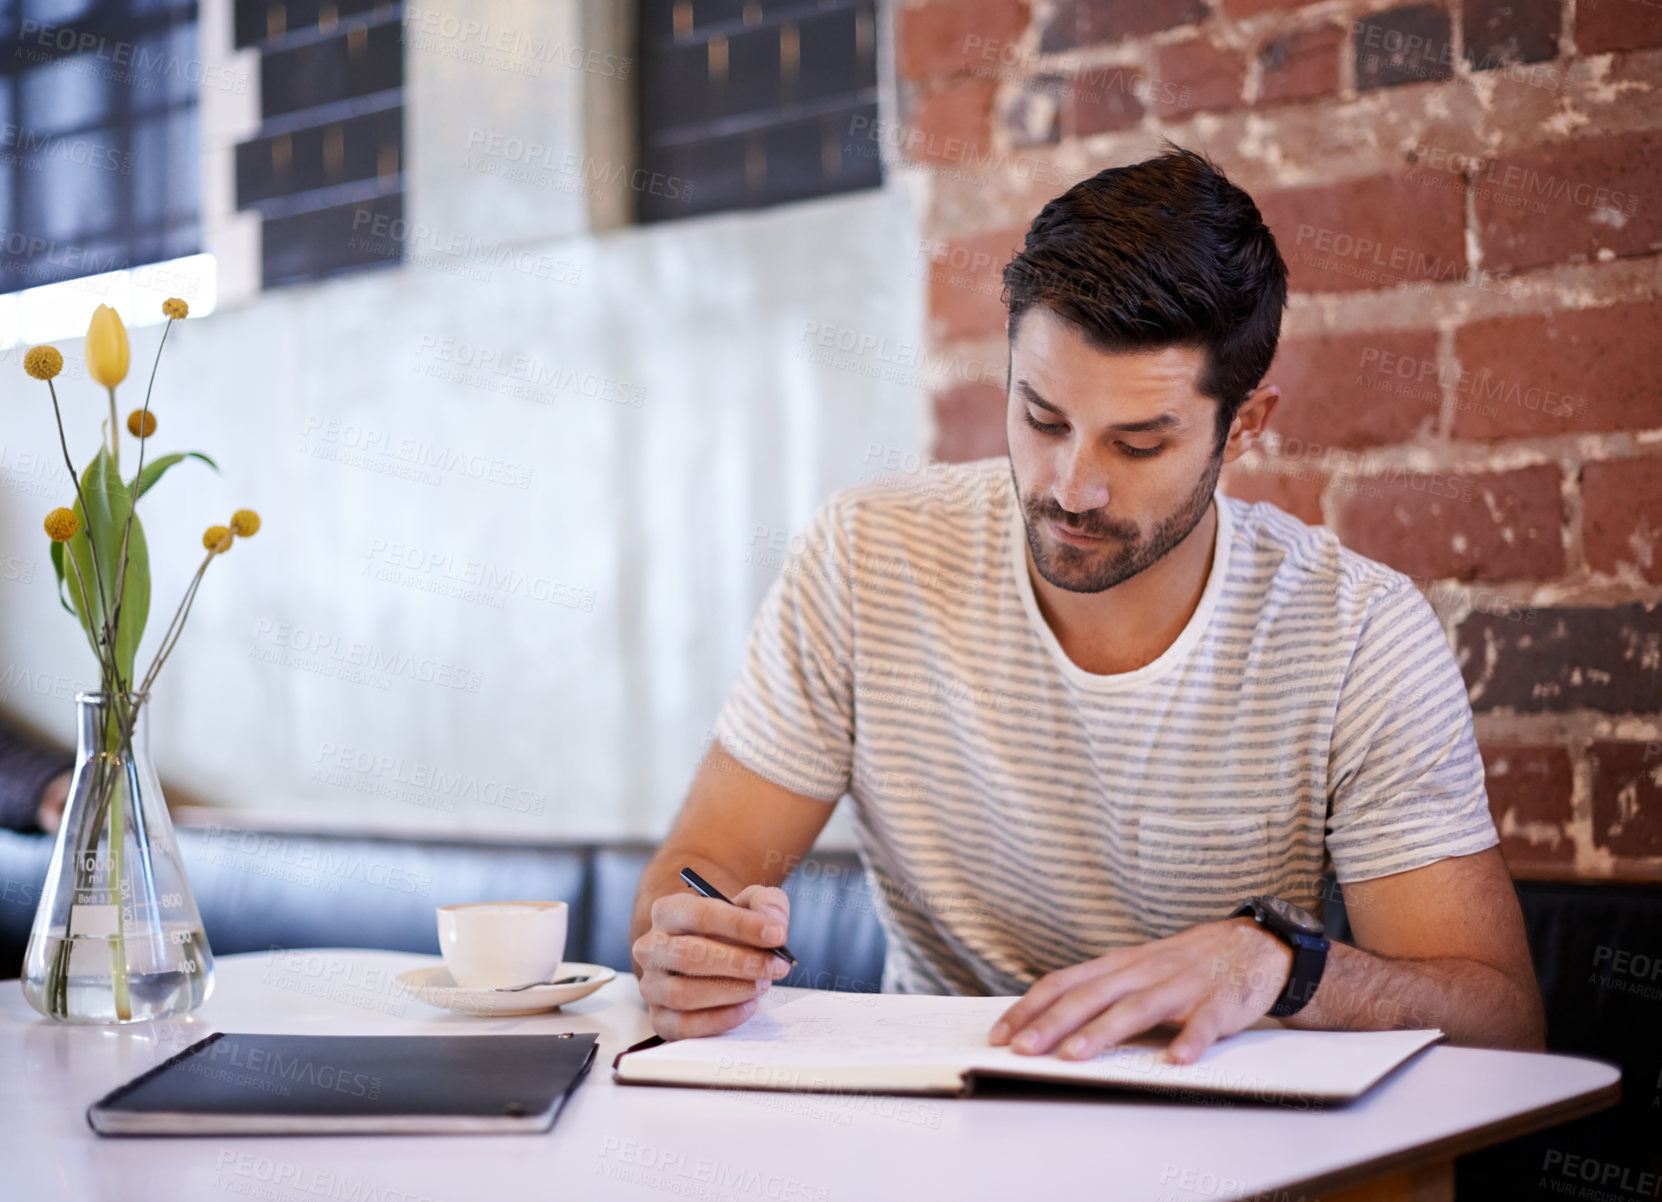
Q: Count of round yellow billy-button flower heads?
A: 6